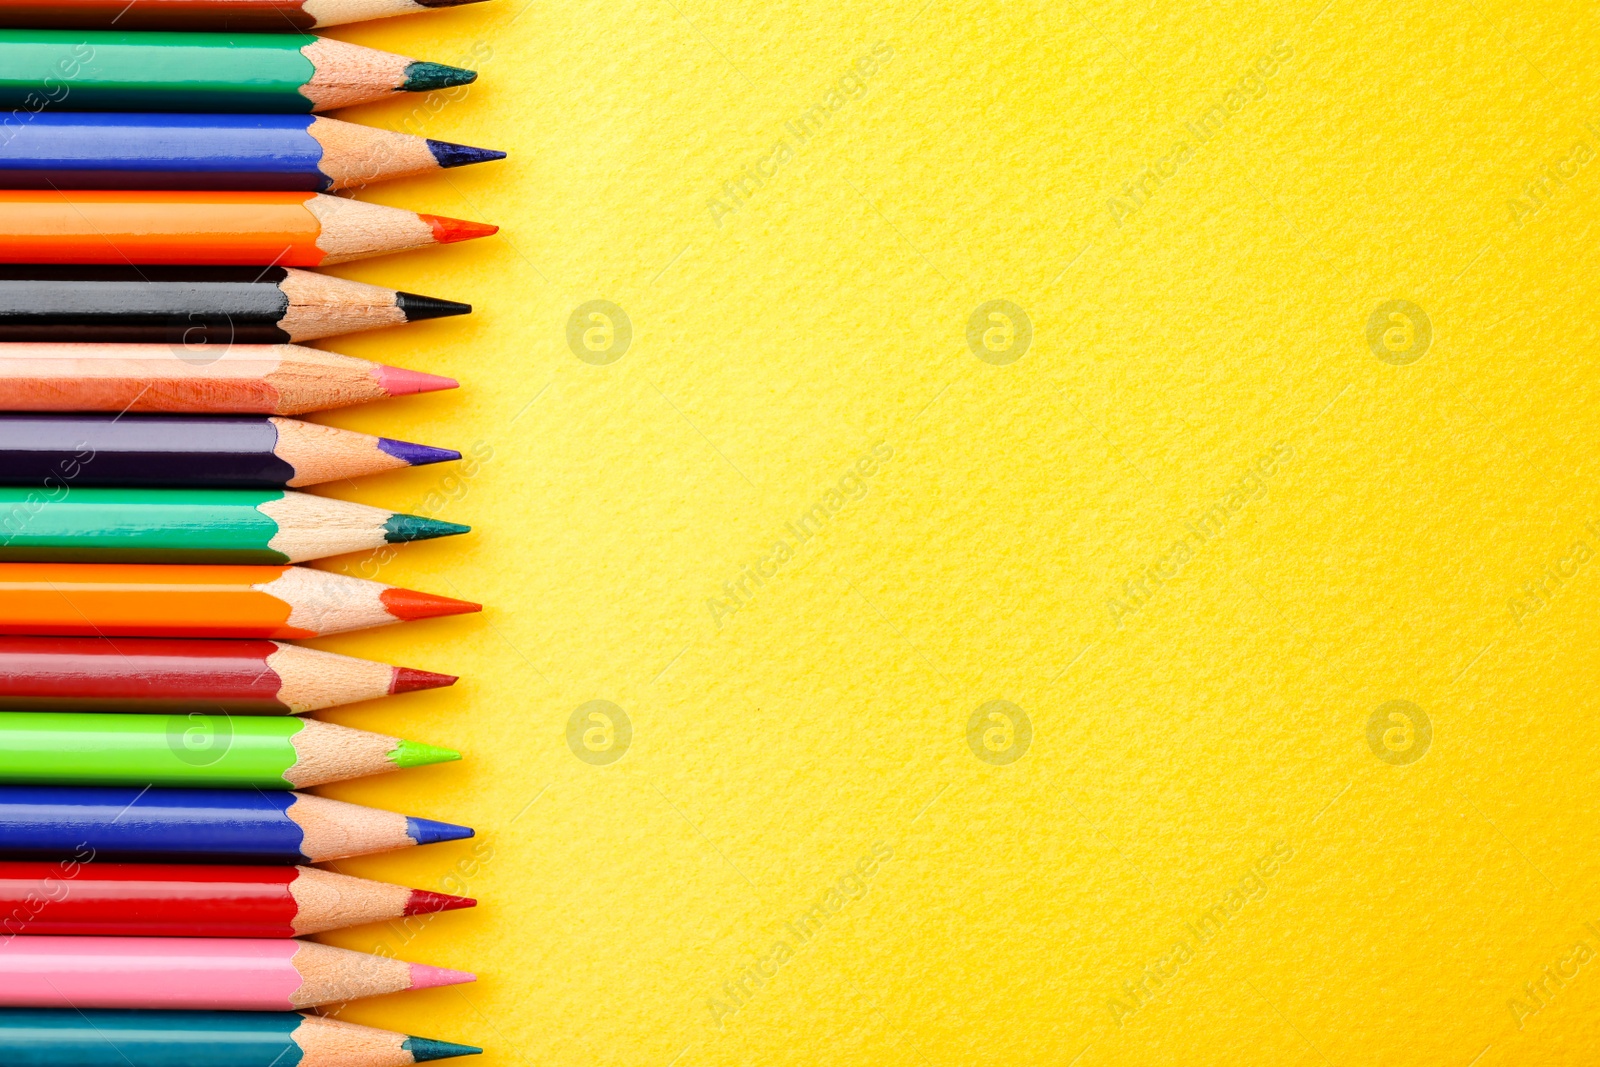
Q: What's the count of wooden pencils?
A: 15